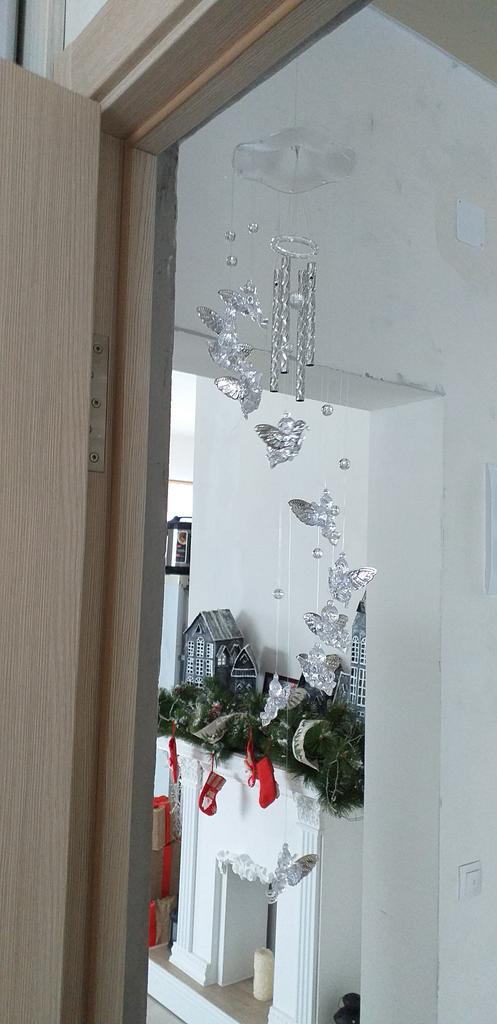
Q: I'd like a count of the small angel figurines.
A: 11